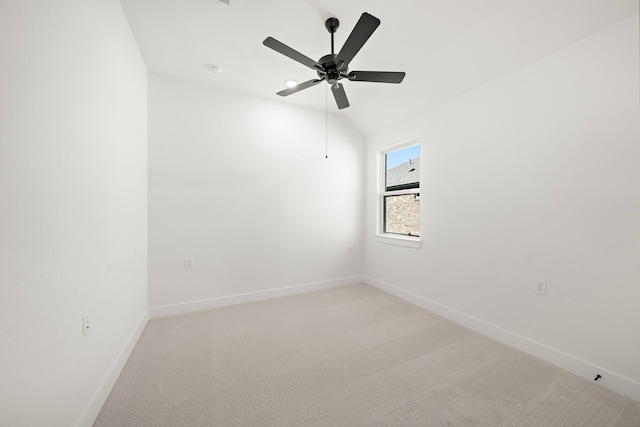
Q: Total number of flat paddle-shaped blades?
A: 5